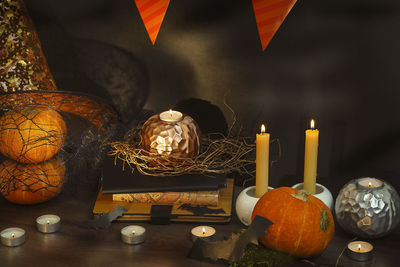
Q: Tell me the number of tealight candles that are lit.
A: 7